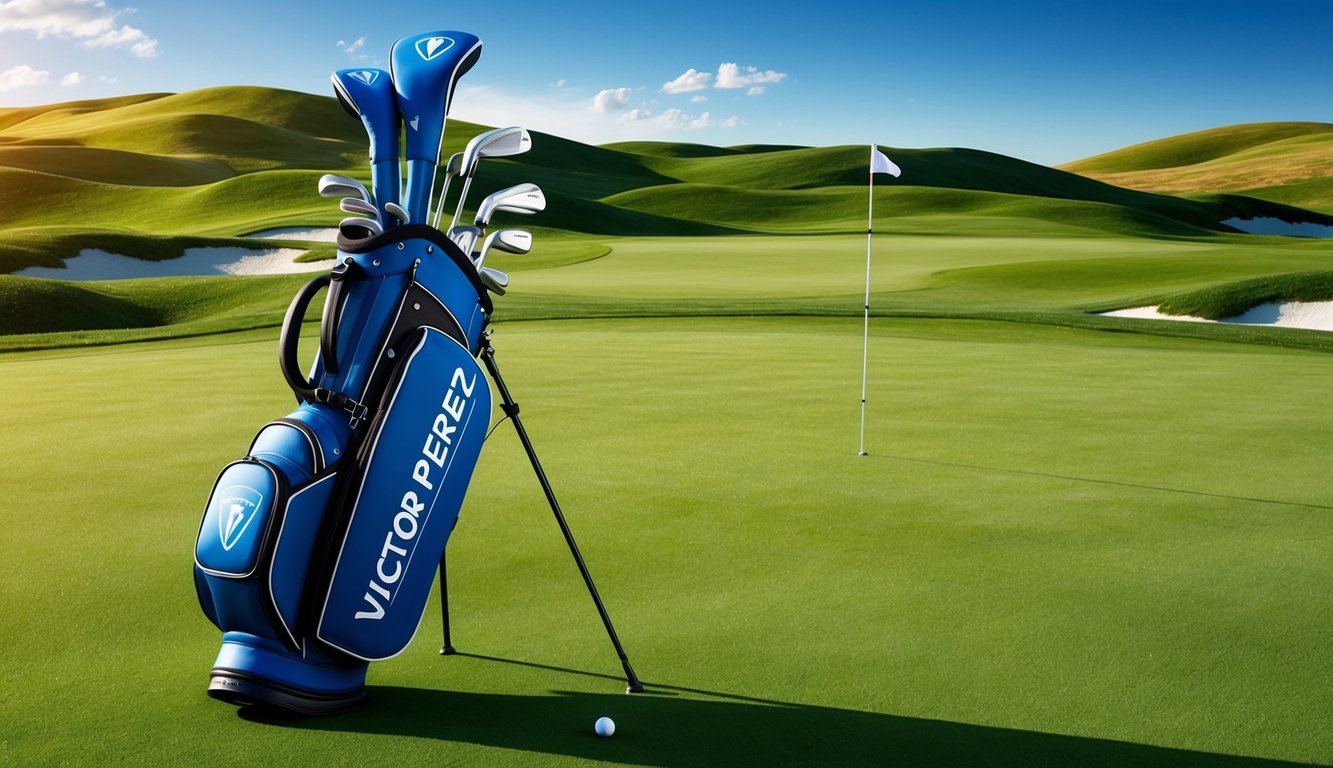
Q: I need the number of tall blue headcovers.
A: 2